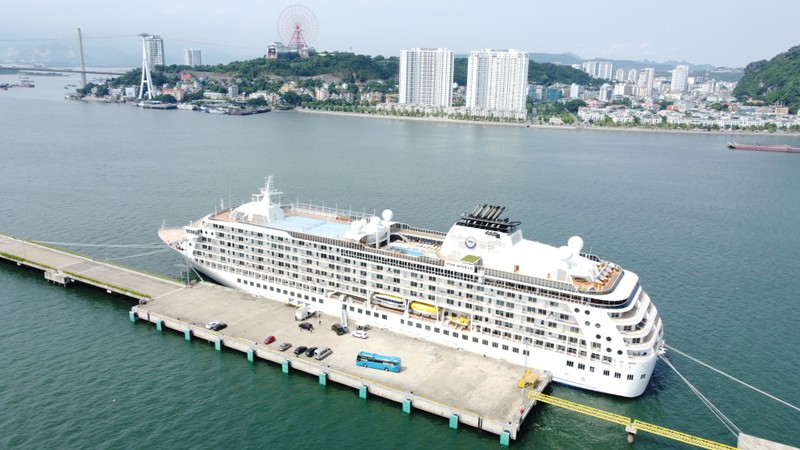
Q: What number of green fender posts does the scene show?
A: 11